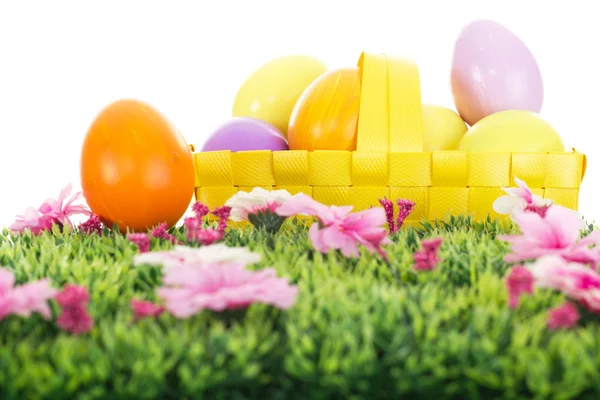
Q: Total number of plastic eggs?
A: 7